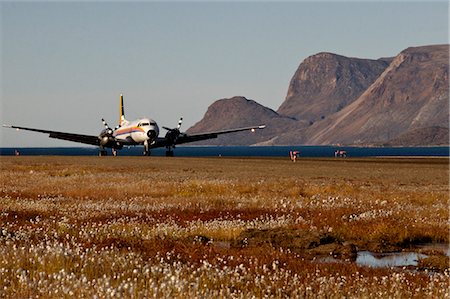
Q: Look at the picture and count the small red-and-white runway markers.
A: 2